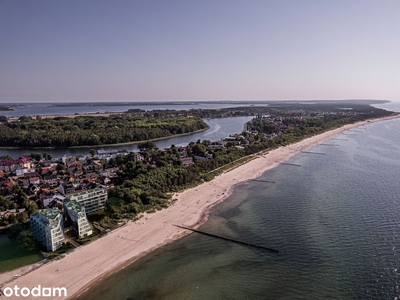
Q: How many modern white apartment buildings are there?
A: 3